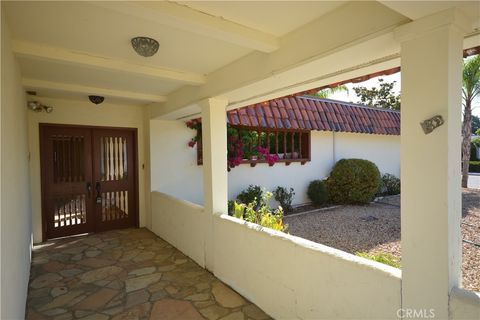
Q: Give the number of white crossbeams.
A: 3